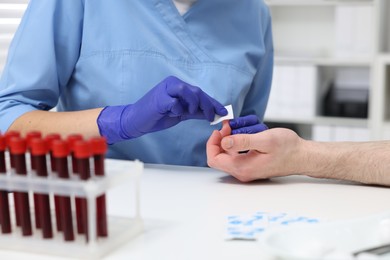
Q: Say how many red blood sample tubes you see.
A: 10